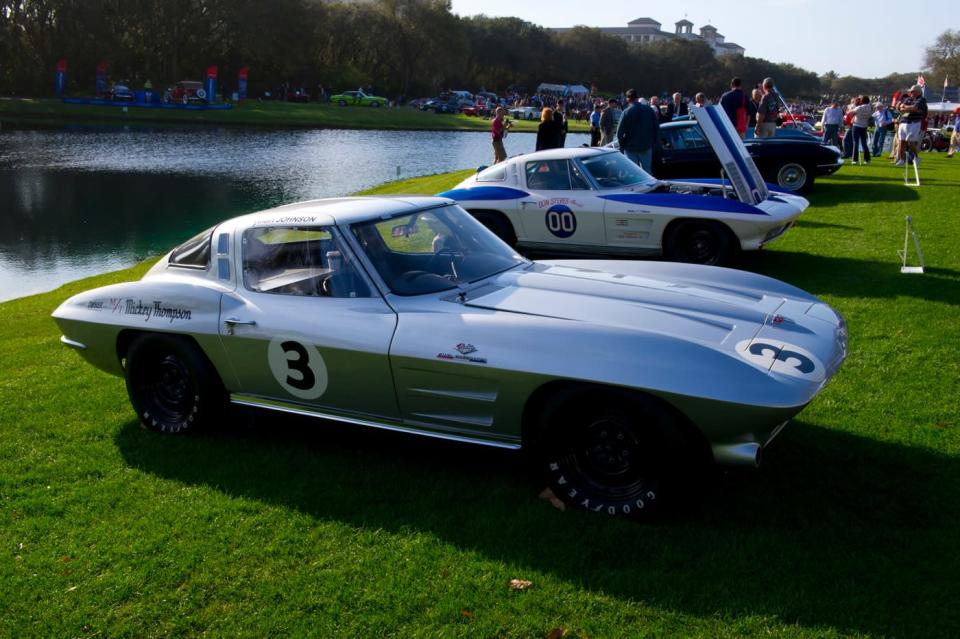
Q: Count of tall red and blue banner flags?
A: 4